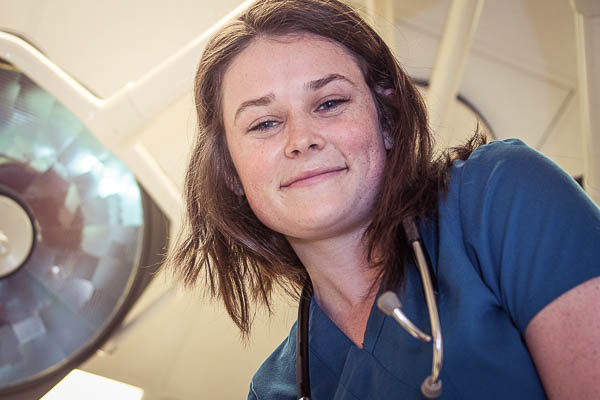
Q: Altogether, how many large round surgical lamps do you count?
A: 1